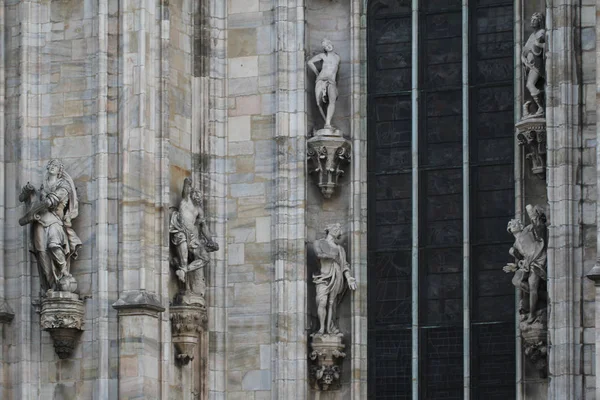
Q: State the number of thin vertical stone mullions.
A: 2